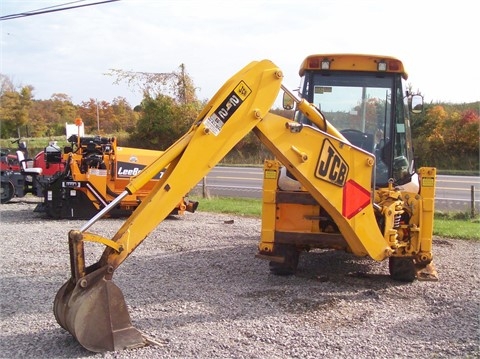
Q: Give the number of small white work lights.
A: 2